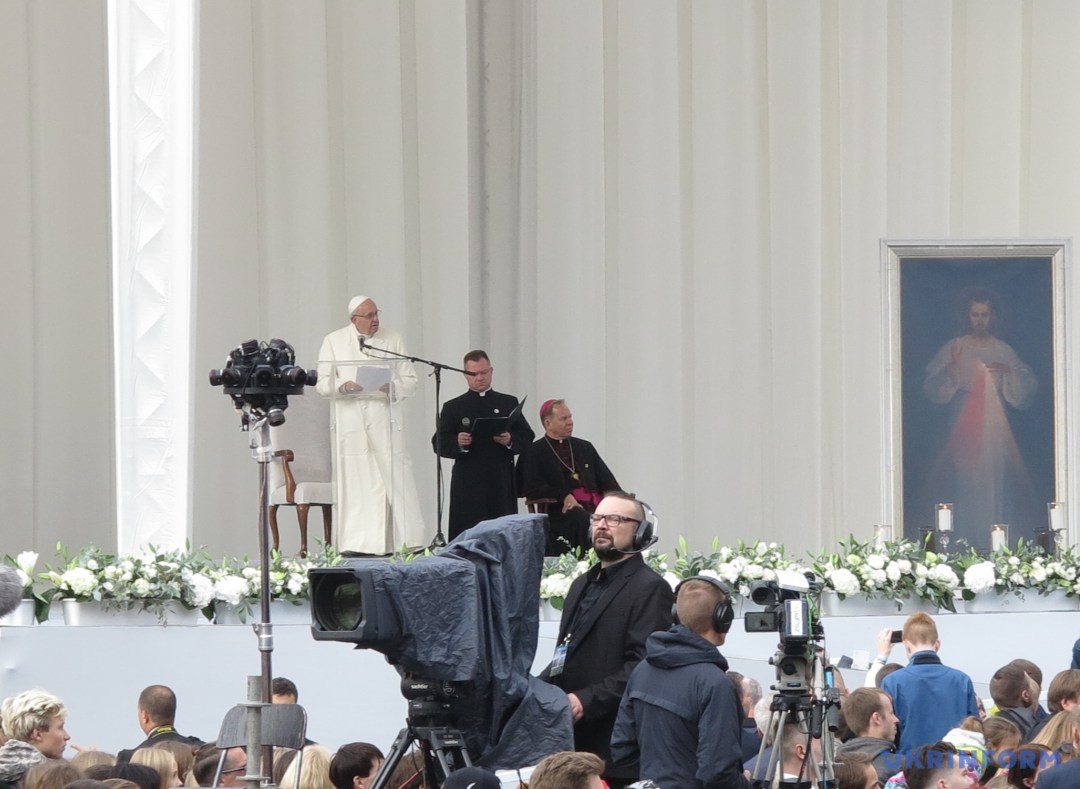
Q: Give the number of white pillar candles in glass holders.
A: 4